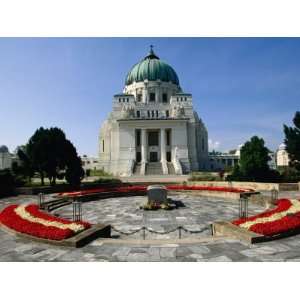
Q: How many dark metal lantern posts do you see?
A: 4